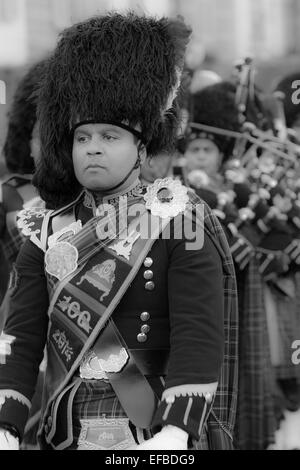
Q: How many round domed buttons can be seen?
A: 6